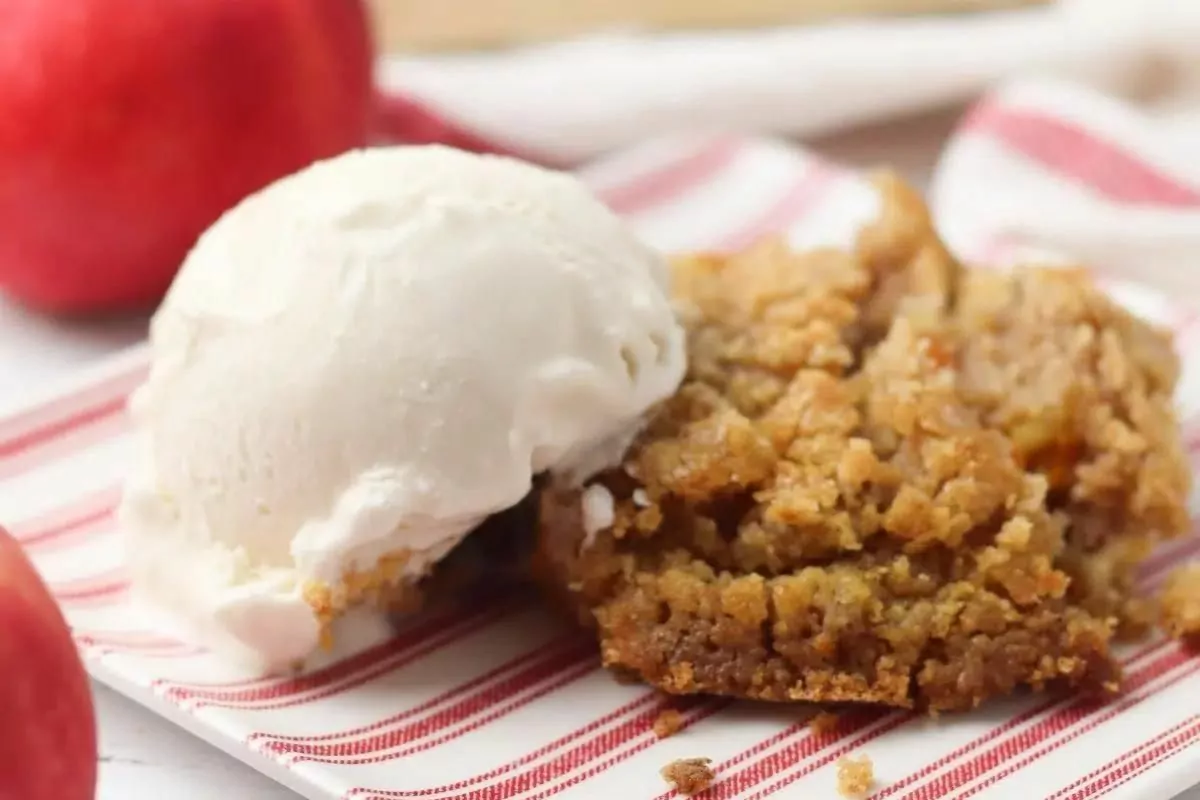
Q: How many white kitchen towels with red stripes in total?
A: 1